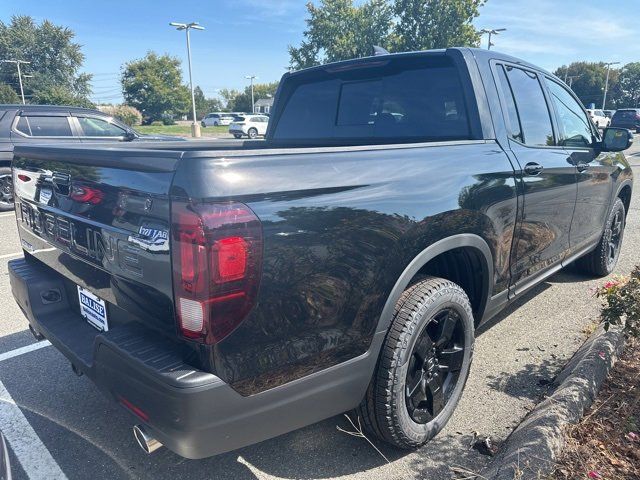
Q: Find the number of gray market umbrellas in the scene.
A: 0